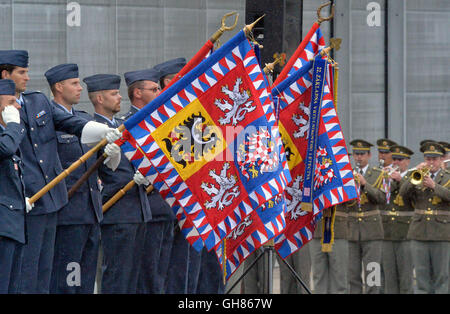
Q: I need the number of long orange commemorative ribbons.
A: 0